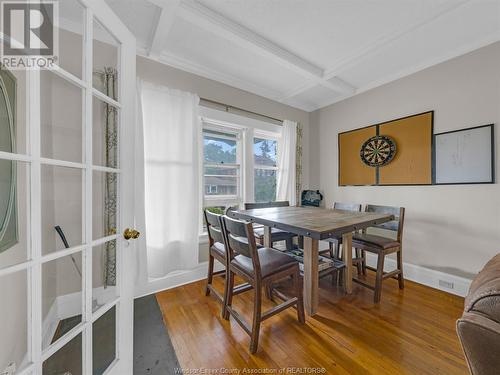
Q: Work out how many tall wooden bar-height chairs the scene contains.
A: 5